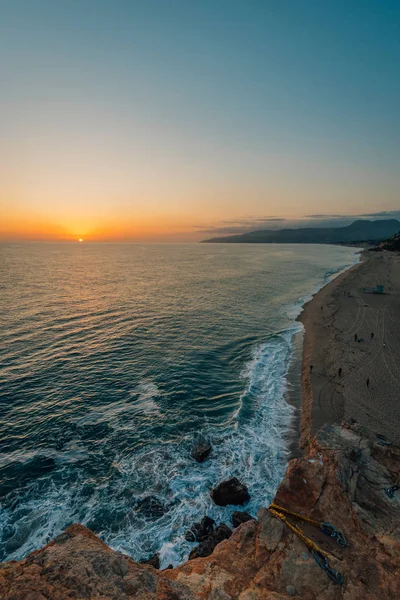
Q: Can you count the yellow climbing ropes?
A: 2